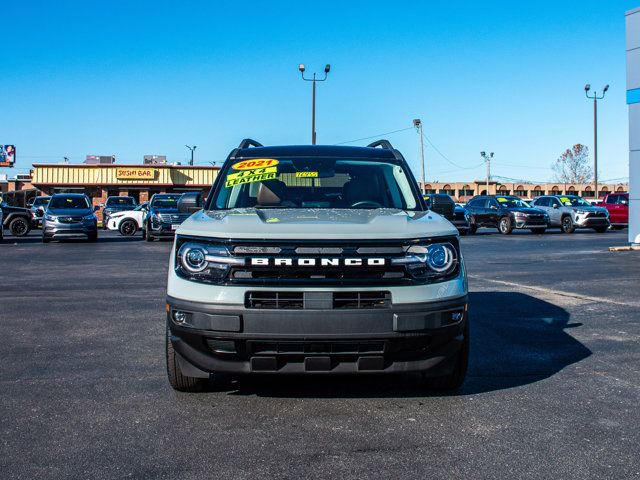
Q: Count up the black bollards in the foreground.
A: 0